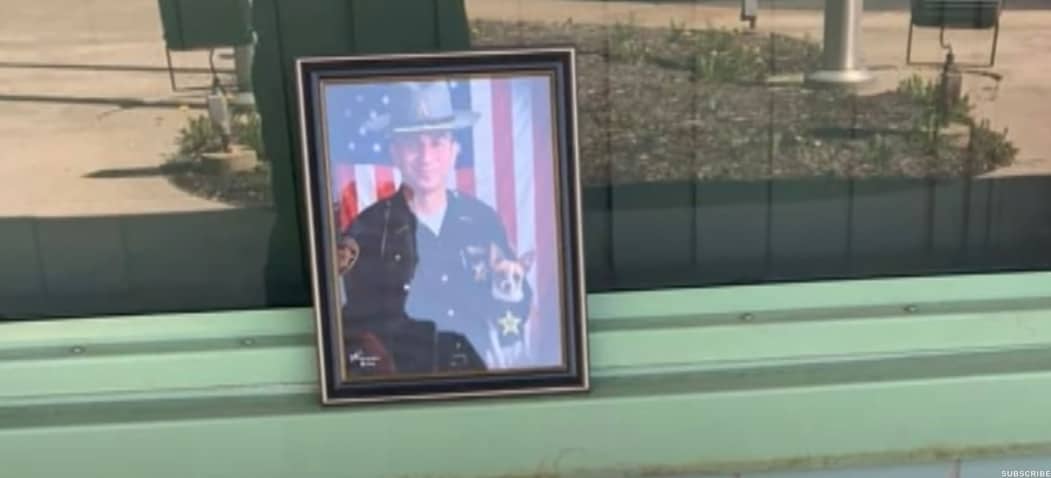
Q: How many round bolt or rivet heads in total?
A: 4